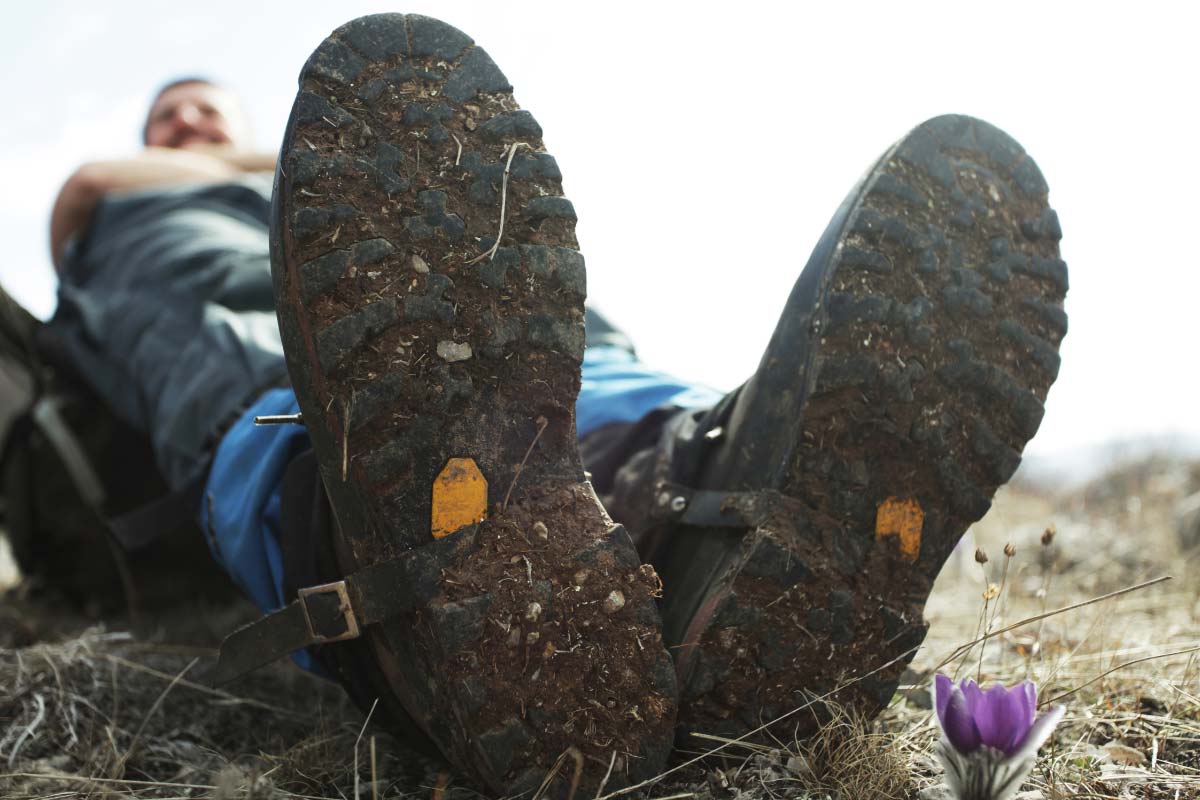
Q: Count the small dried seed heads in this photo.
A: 3